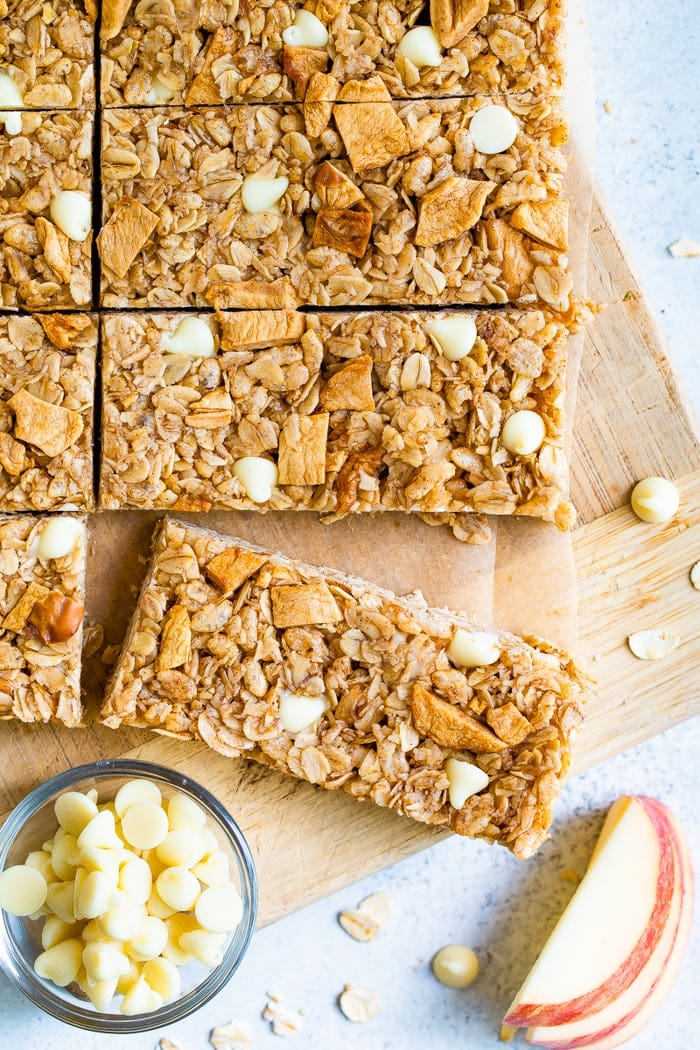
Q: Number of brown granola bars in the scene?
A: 8